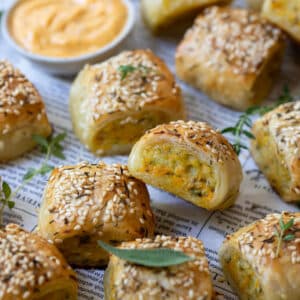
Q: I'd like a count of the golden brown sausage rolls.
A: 11